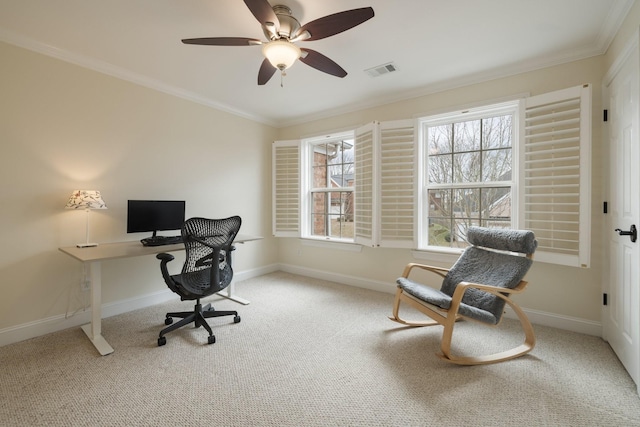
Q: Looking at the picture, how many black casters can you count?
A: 5